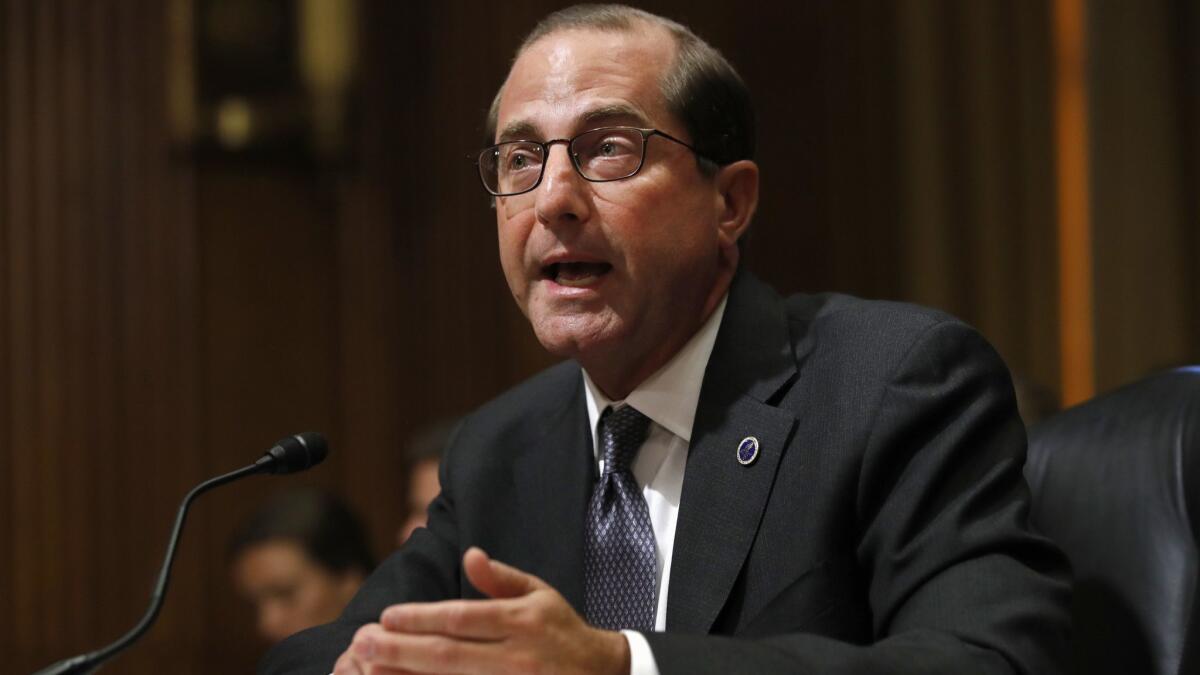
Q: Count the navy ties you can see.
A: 1